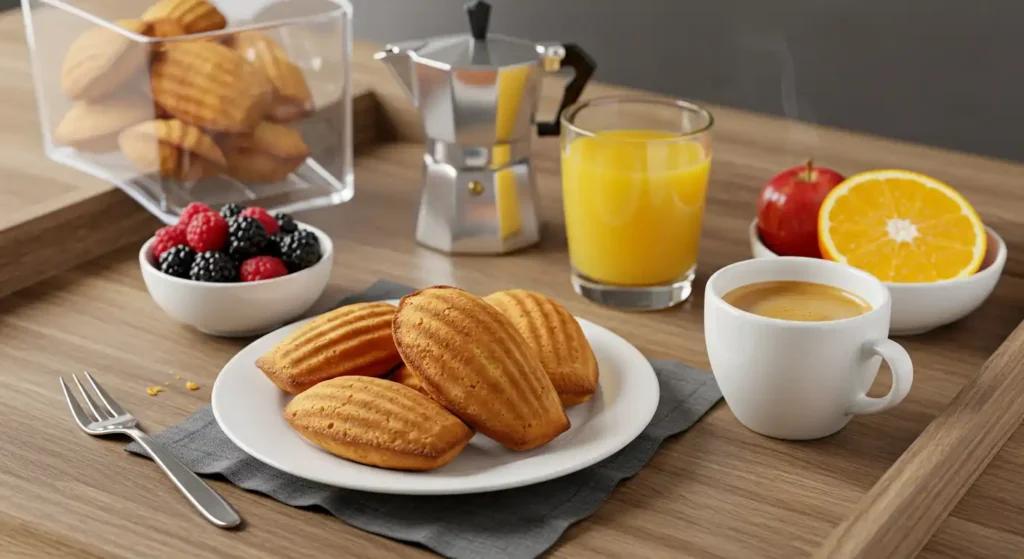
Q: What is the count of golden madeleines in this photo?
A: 12